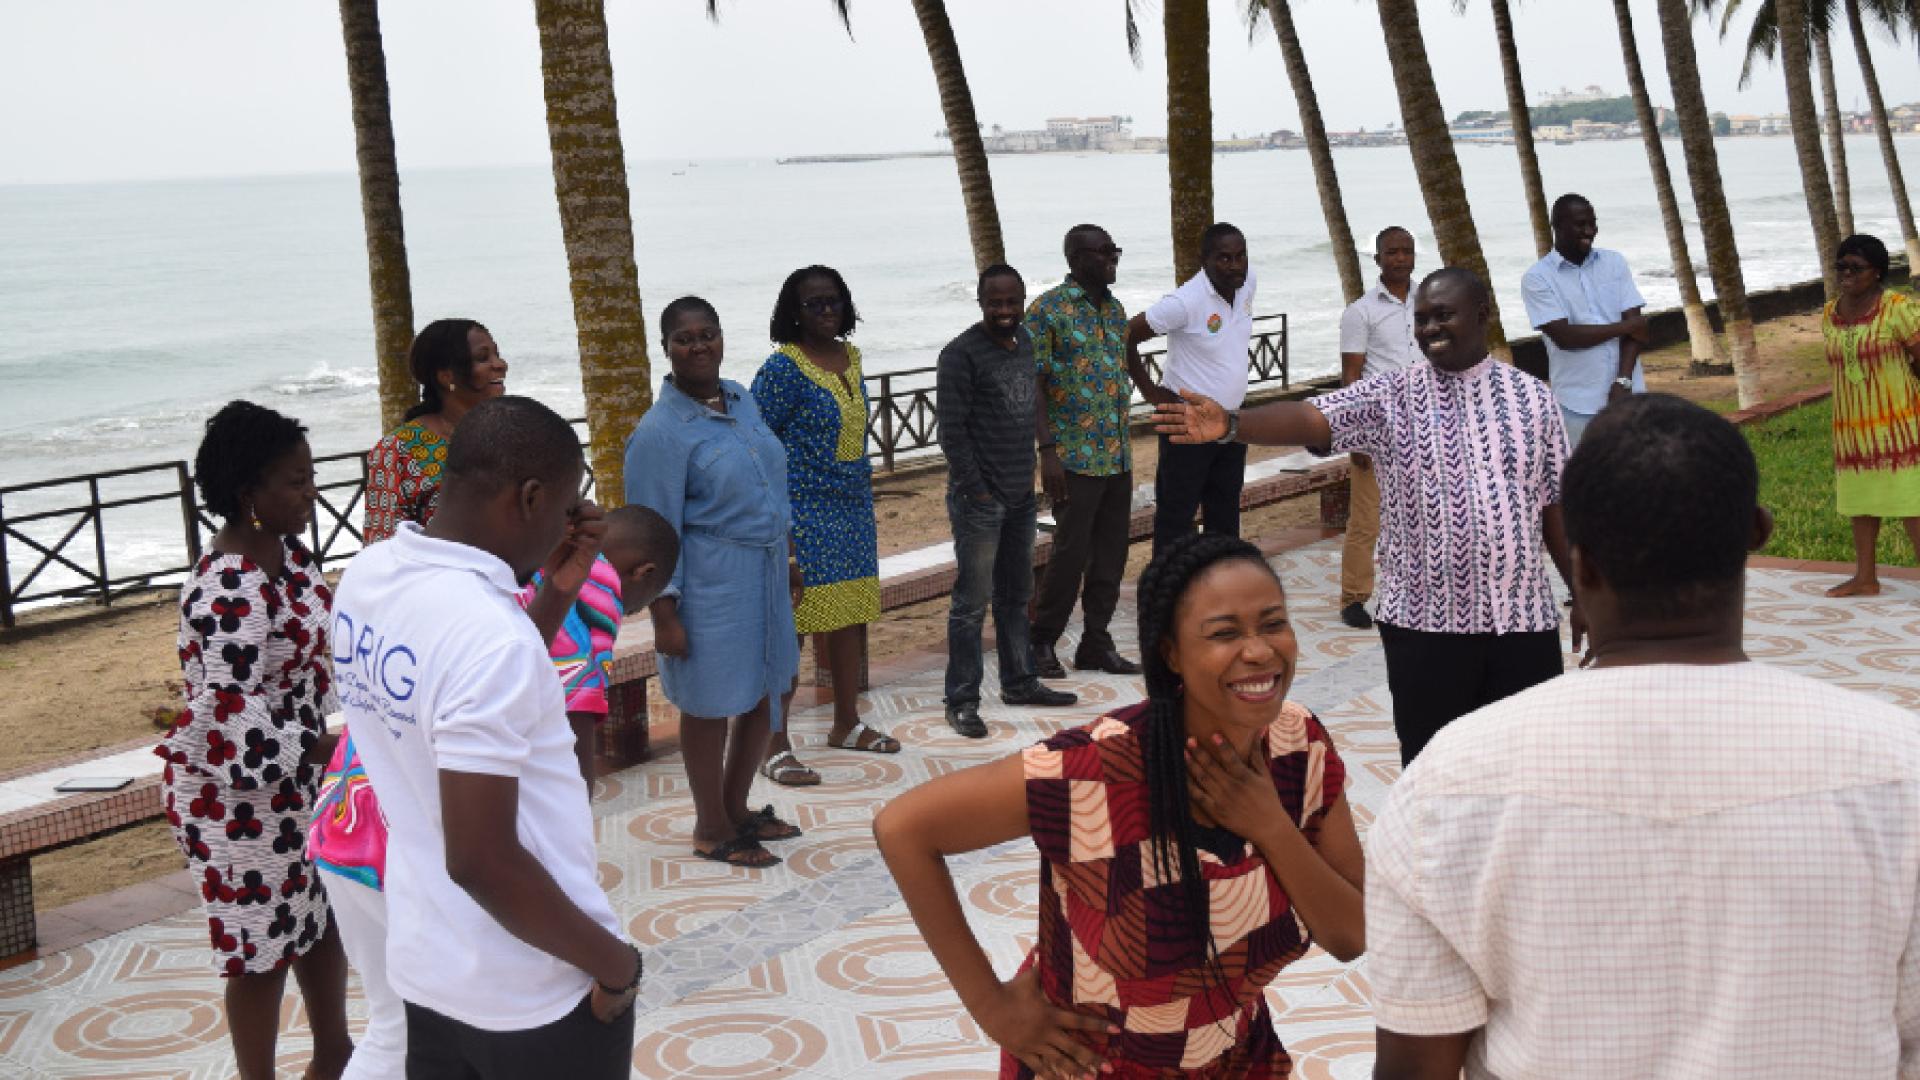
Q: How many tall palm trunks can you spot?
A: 12